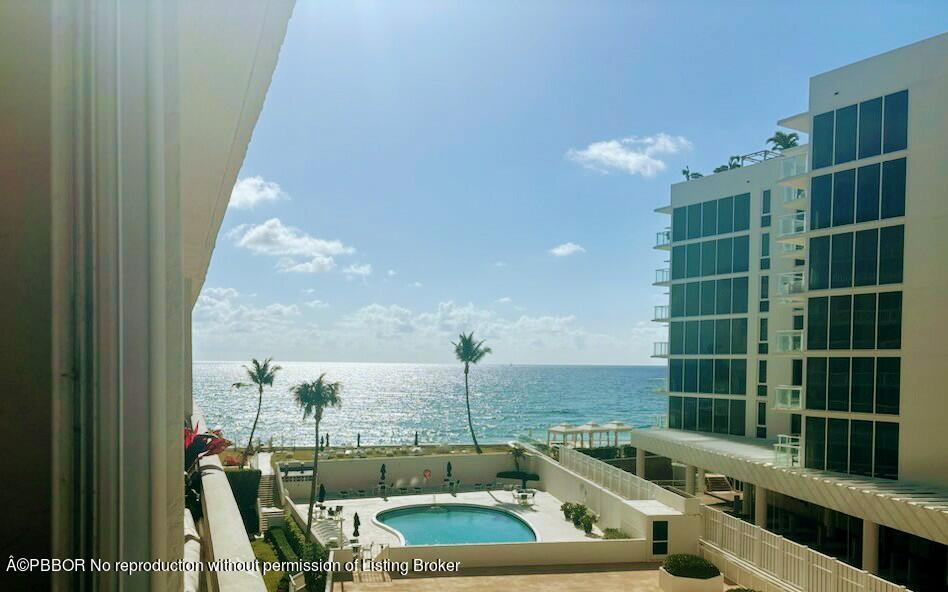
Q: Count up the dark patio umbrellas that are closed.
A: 4